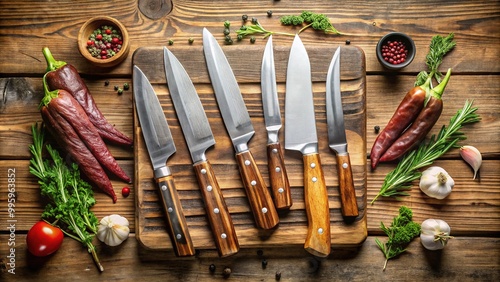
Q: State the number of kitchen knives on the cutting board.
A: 6